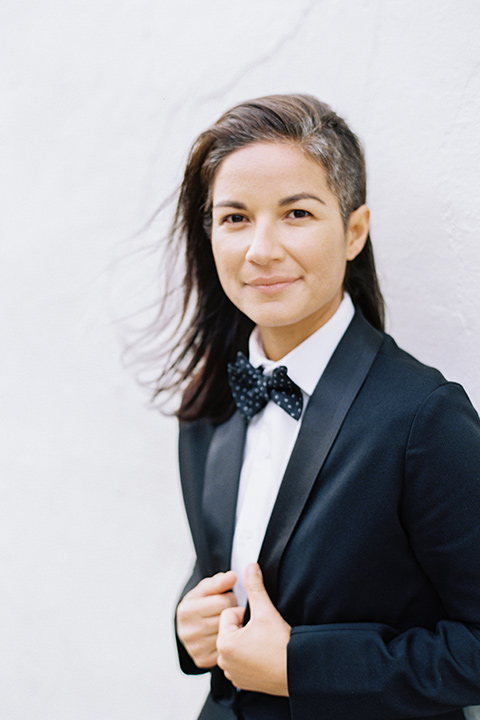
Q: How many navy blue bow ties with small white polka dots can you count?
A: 1